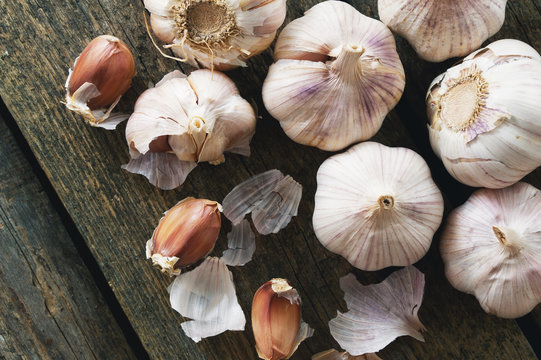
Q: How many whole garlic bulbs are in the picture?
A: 7